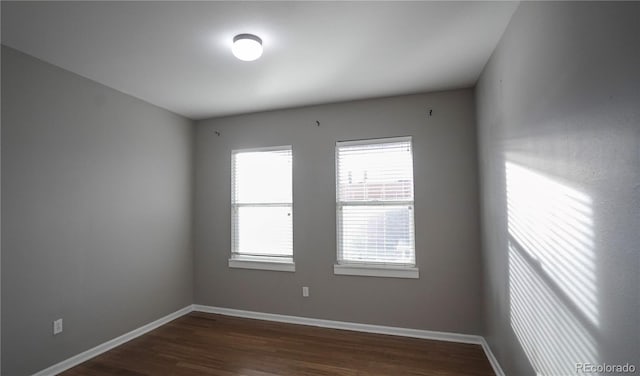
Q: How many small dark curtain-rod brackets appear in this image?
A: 3